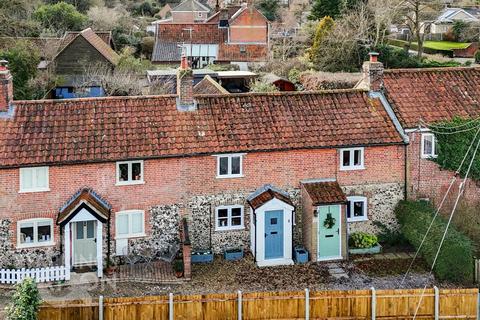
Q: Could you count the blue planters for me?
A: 3